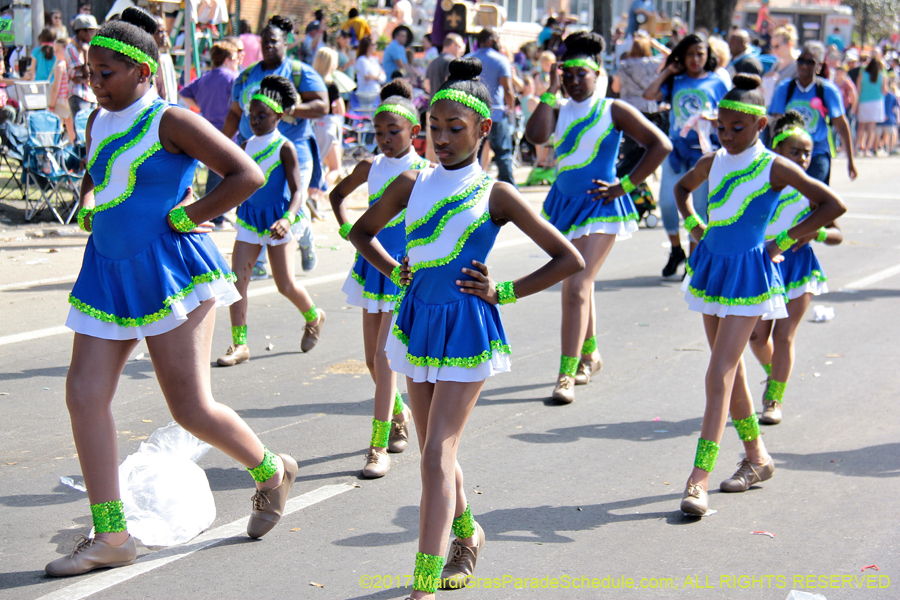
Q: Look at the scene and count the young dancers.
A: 7